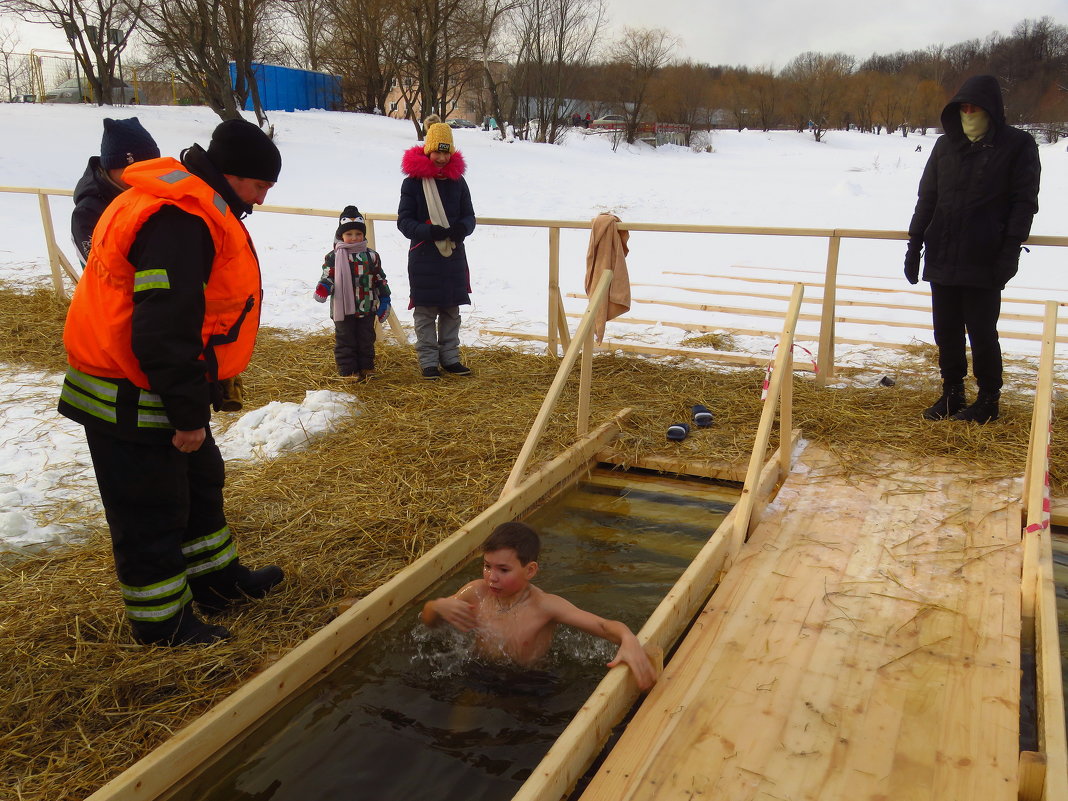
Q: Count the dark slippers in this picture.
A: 2